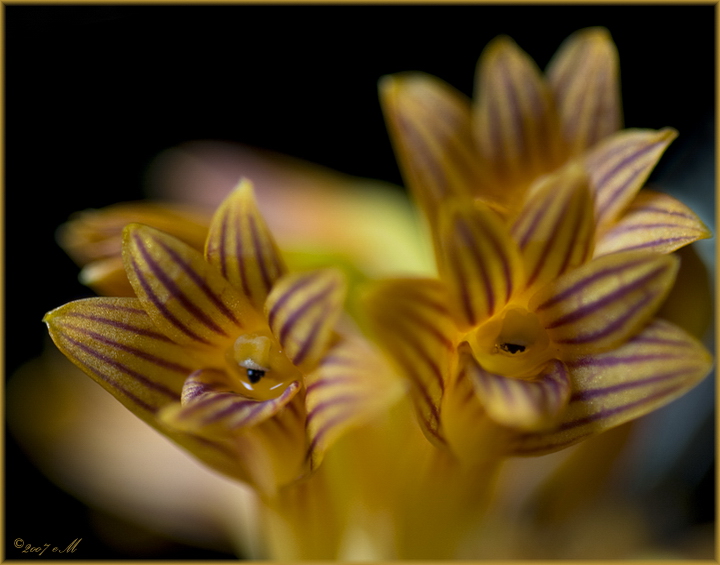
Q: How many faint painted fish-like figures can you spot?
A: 0